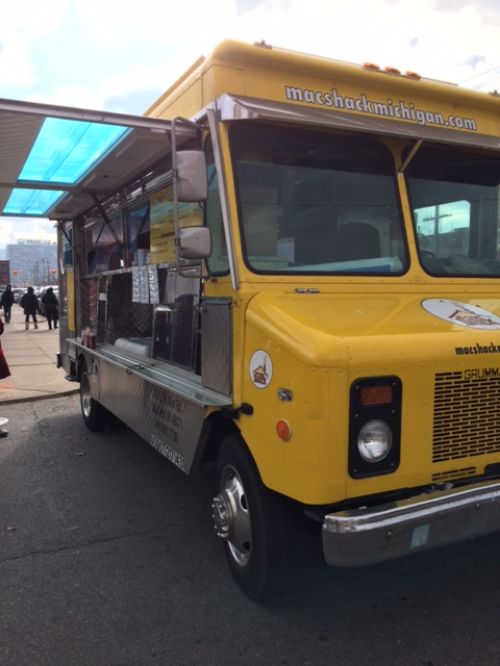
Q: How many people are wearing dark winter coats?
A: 3